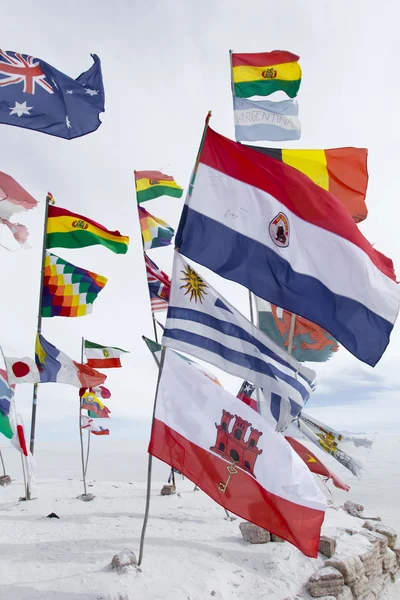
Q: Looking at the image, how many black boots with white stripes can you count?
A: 0